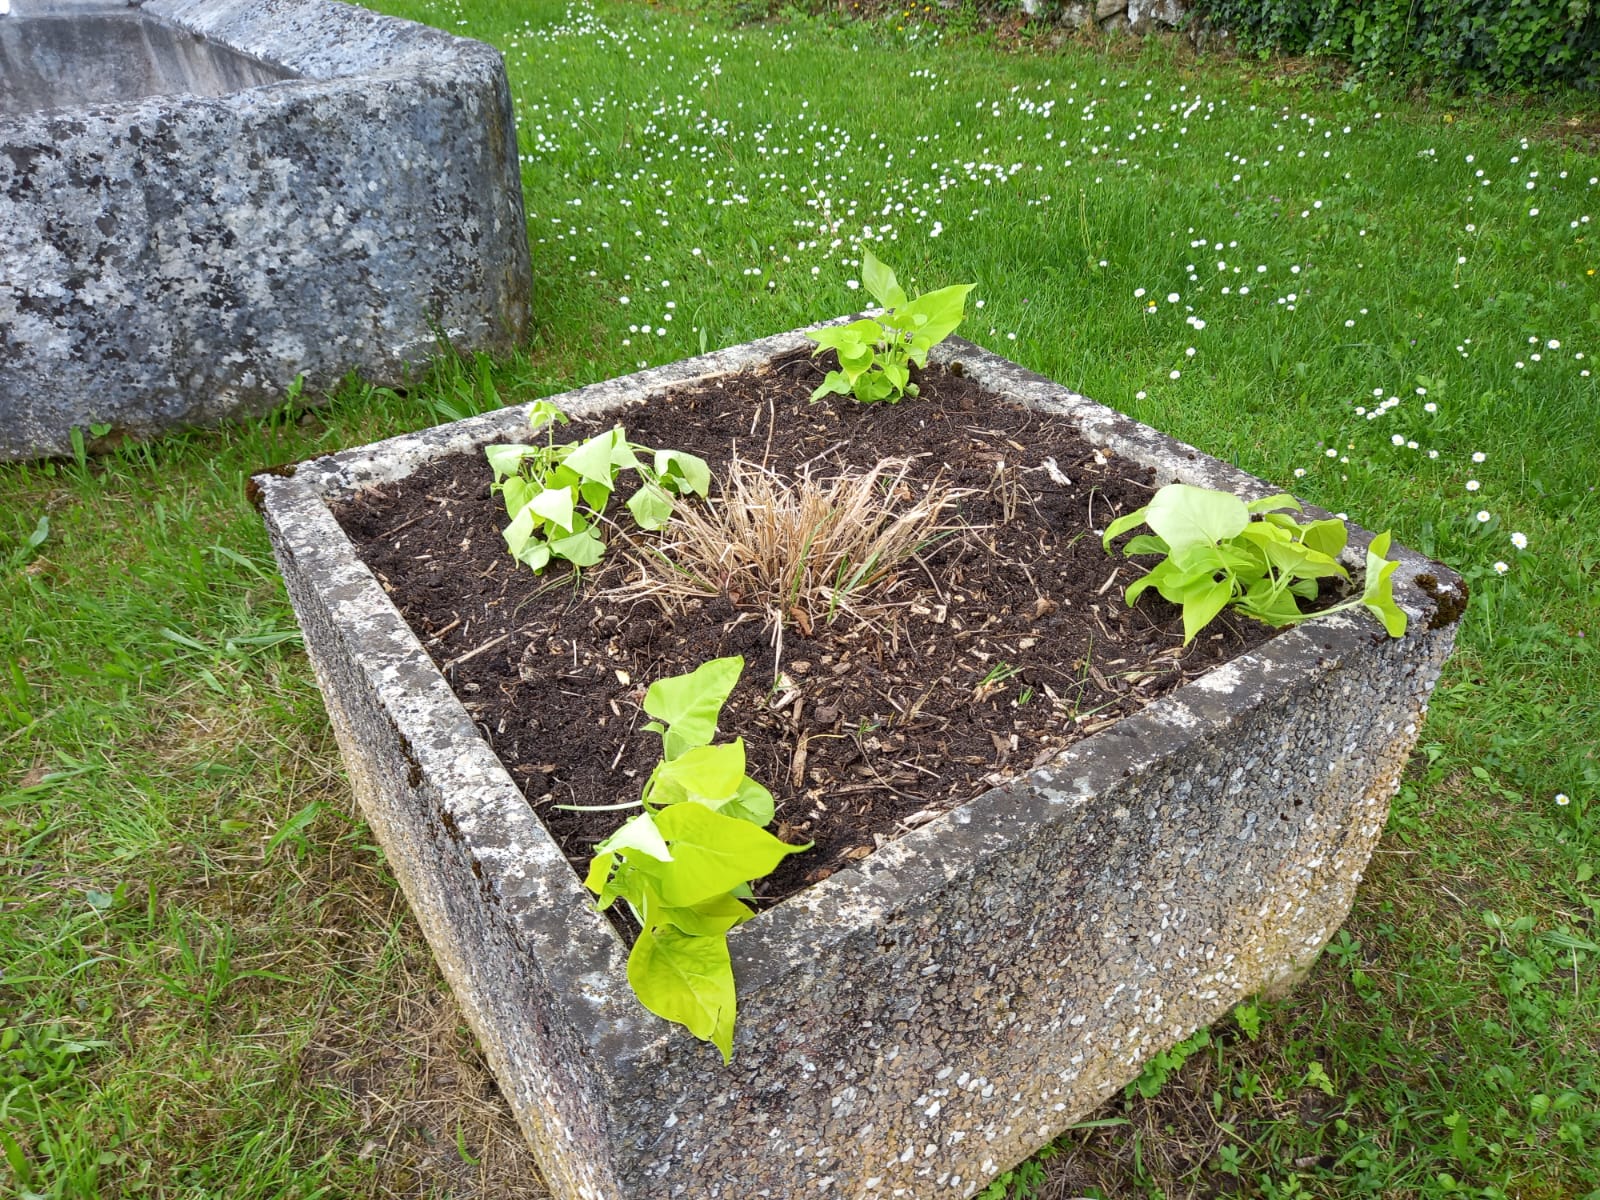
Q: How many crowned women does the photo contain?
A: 0